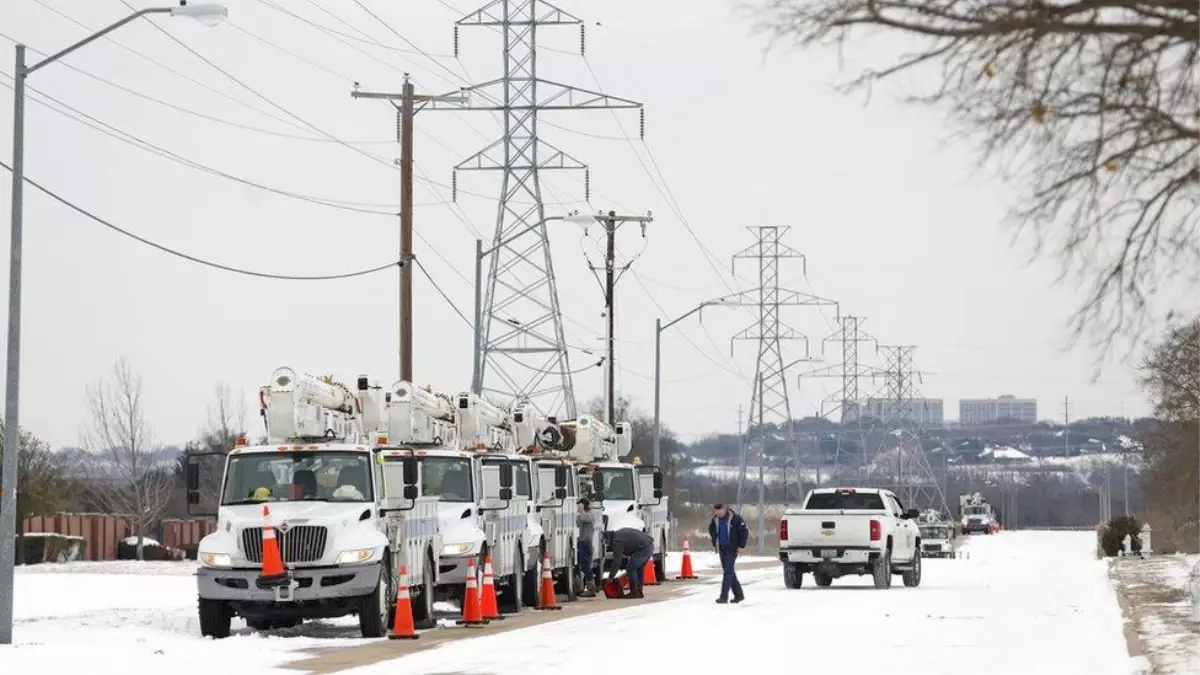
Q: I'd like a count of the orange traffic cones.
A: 7